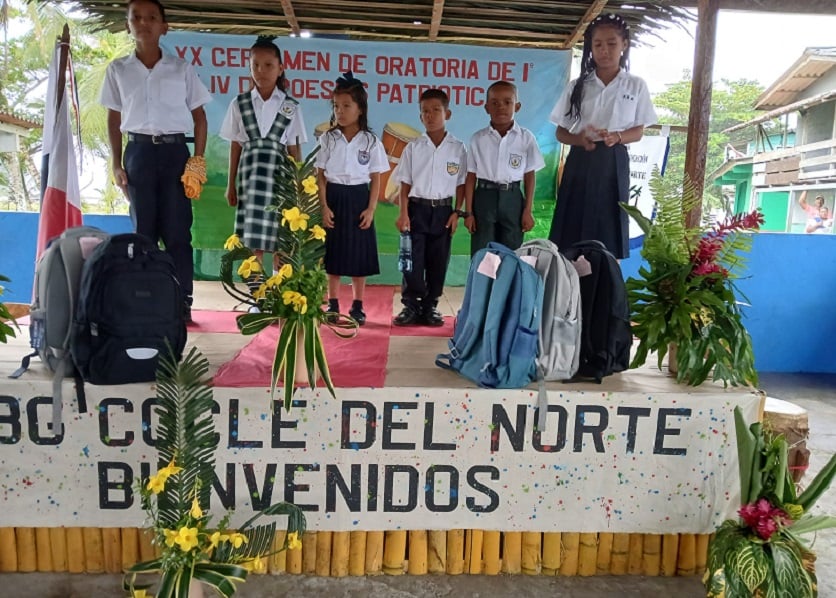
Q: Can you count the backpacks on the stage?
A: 5